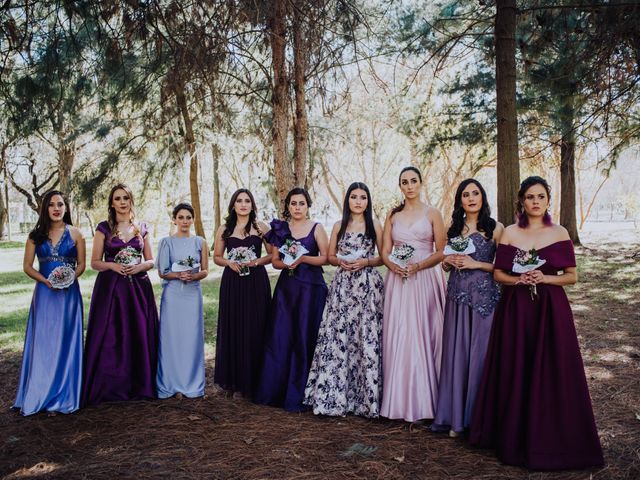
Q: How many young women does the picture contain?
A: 9